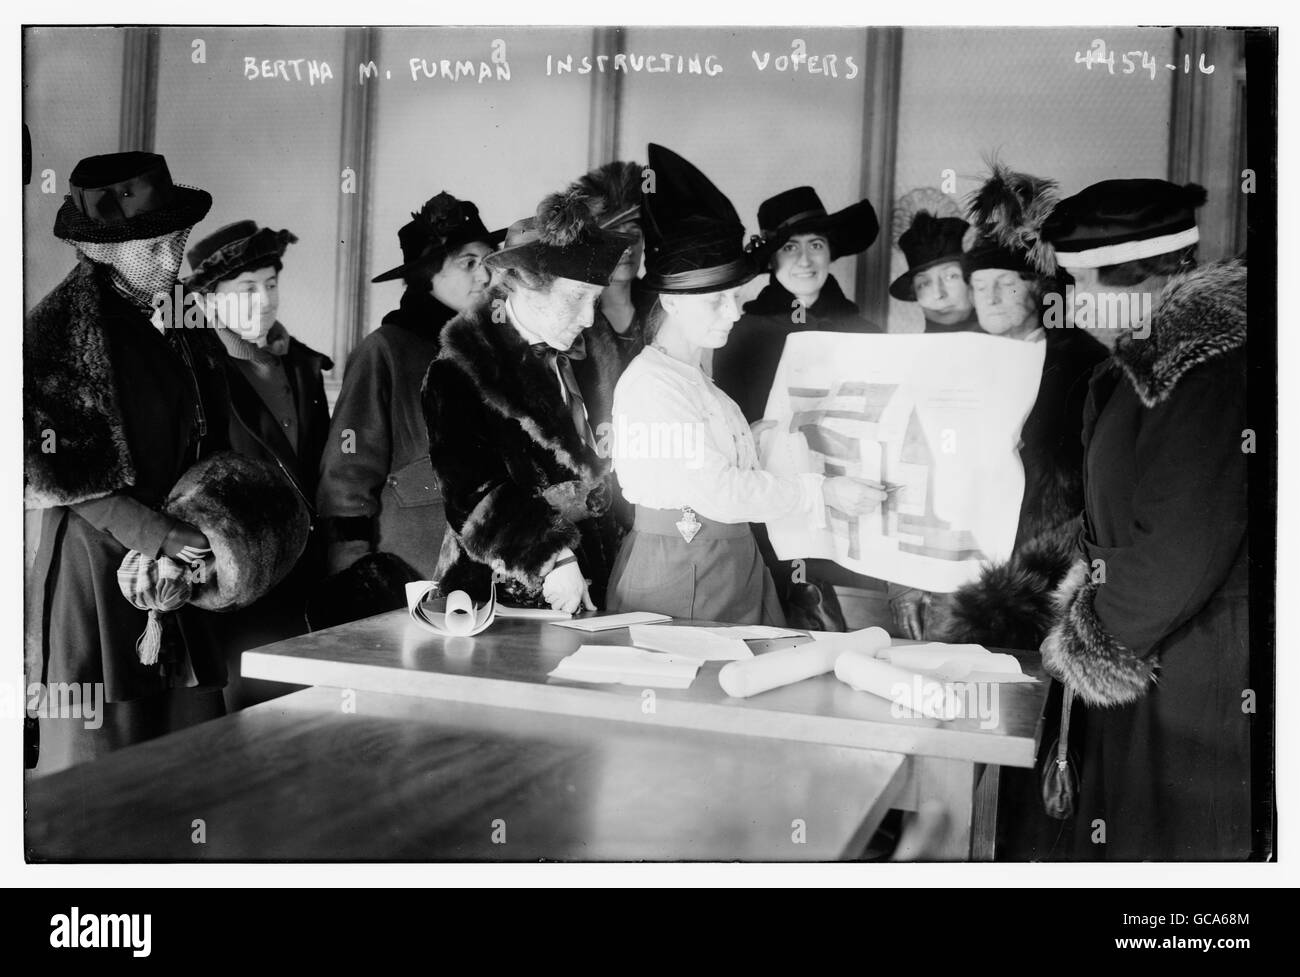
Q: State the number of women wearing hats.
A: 10